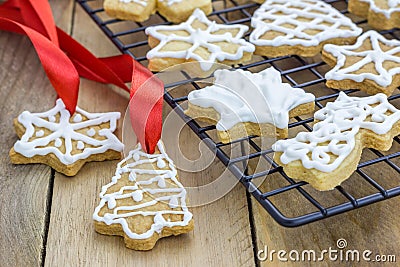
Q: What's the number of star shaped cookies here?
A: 4